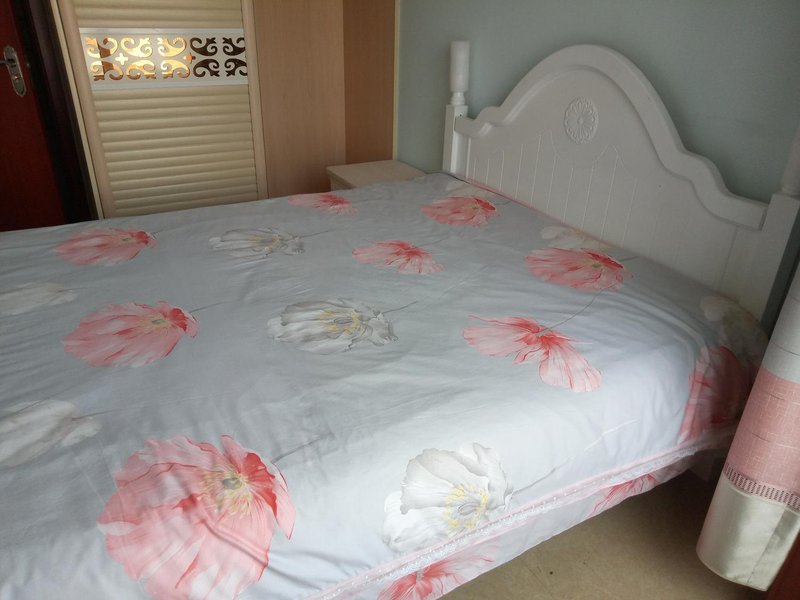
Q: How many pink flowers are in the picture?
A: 11